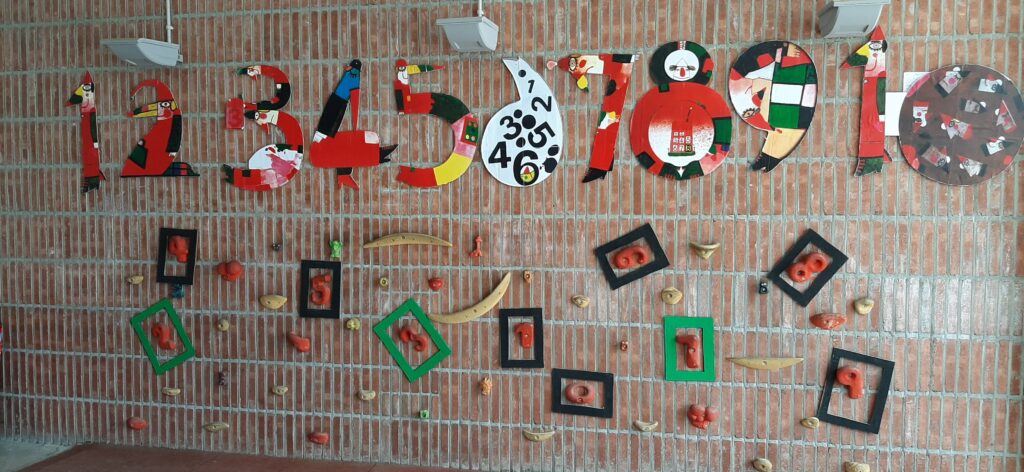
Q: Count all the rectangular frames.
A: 10